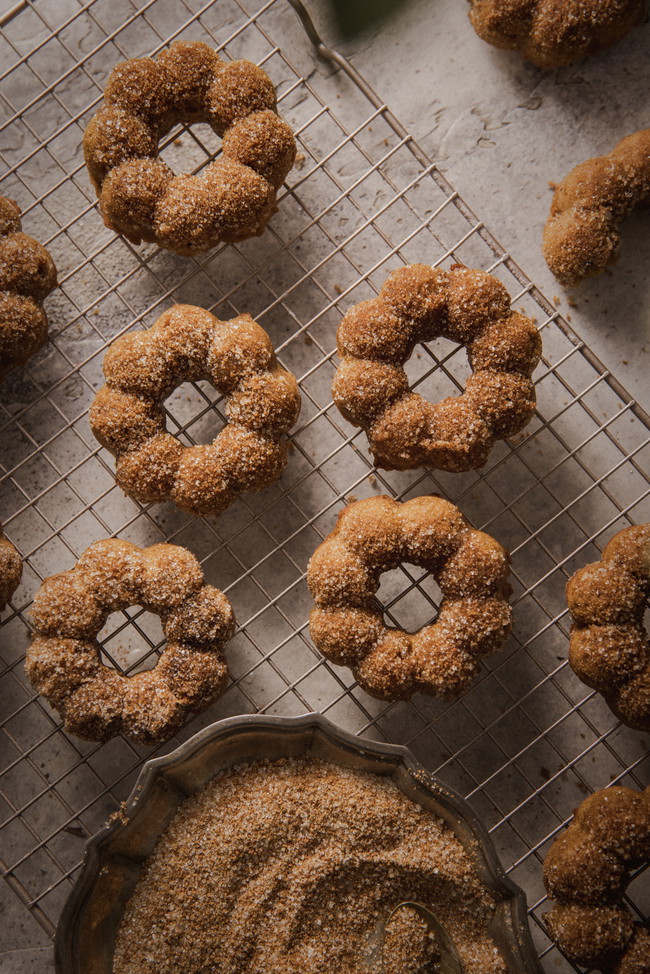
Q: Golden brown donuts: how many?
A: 11